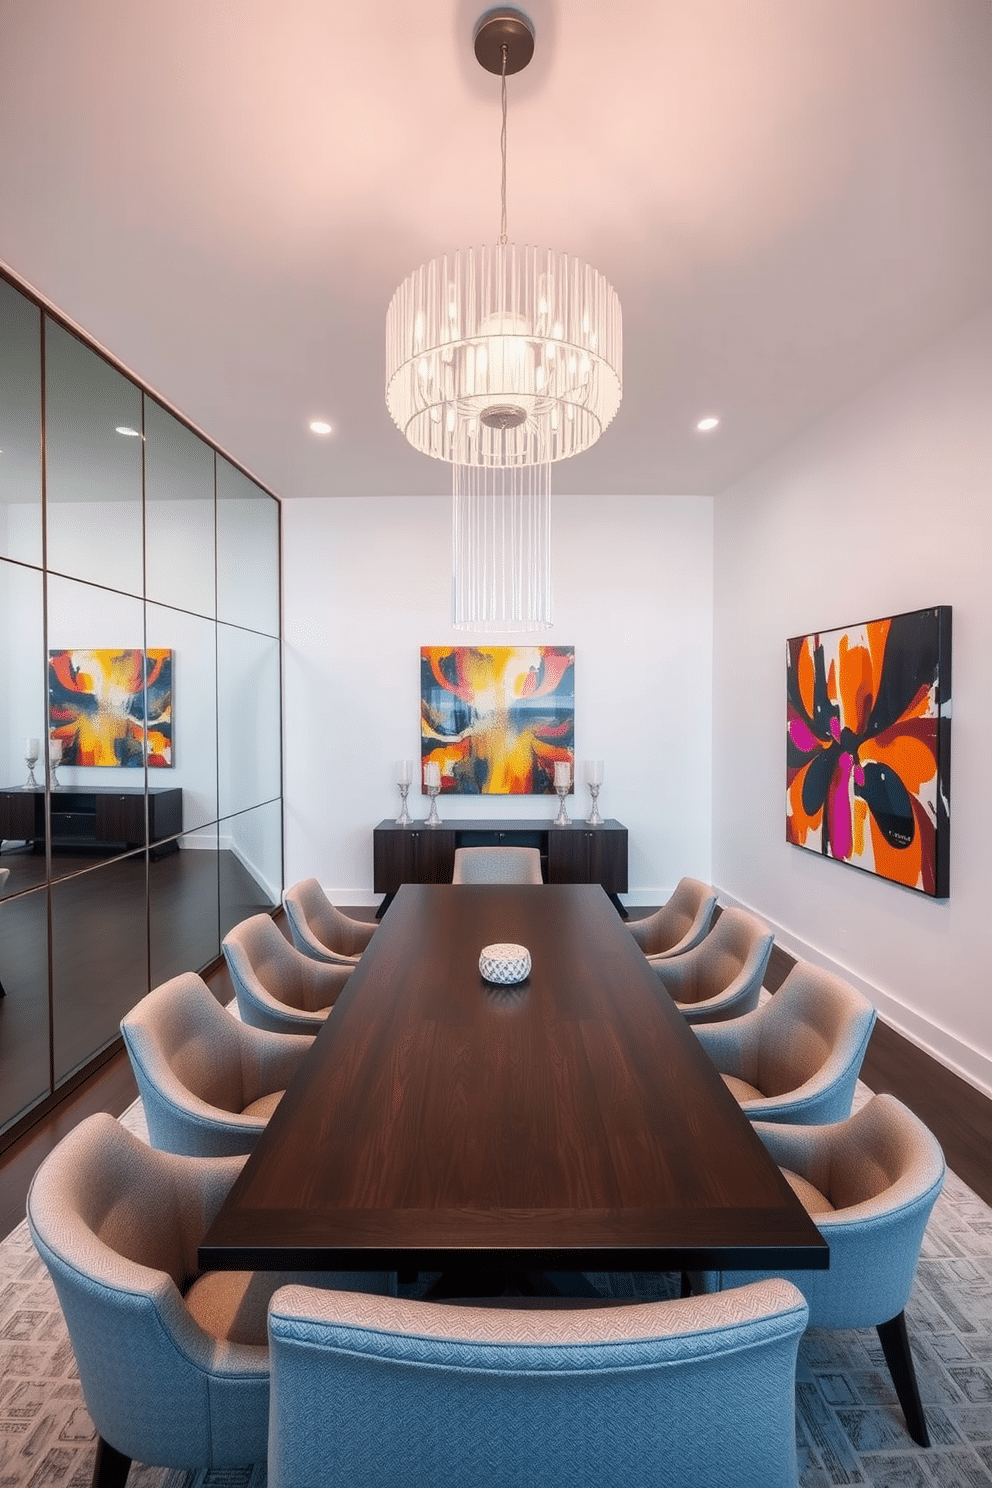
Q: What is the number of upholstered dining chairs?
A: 10